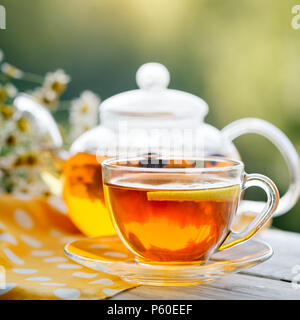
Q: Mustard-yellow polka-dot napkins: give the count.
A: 1